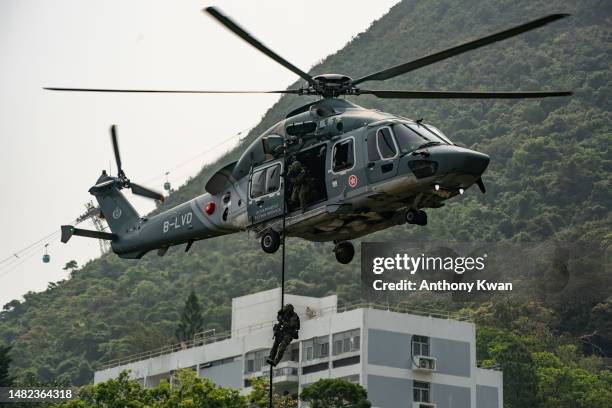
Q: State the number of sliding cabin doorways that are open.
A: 1